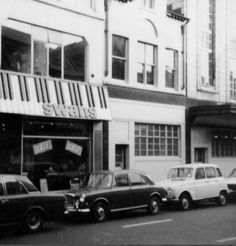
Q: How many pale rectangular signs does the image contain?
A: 2